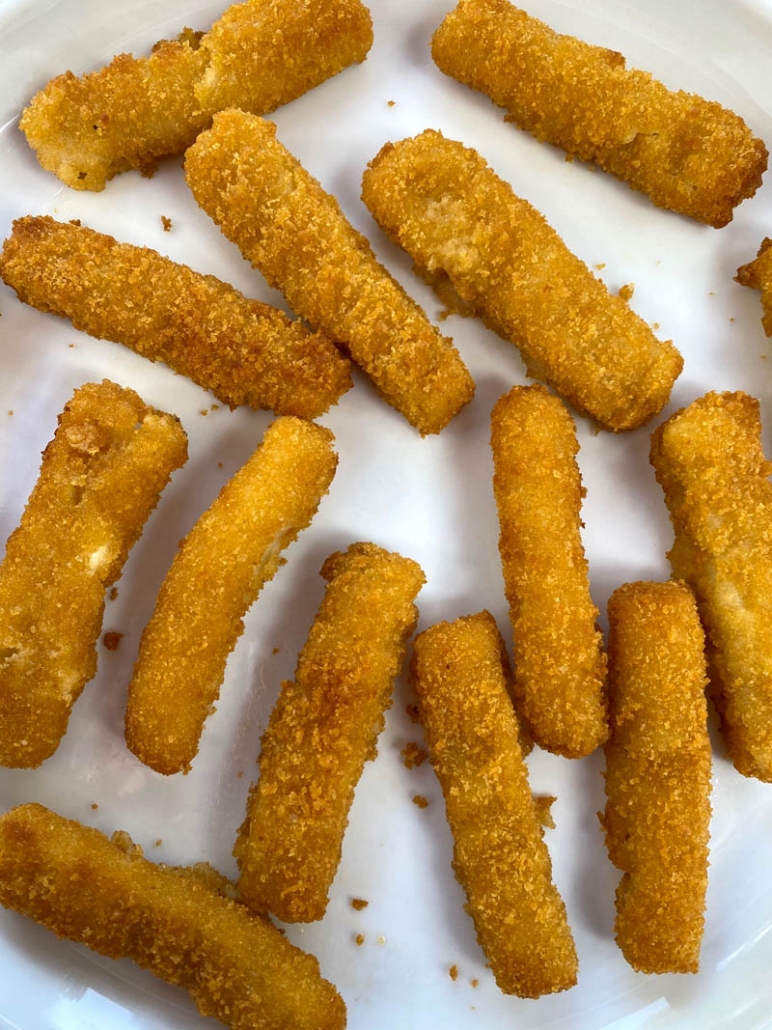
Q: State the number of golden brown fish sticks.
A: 14